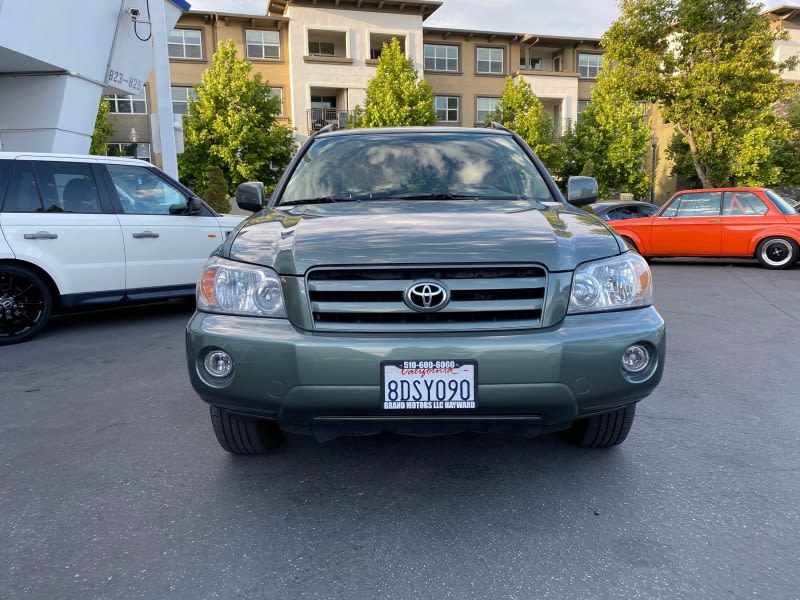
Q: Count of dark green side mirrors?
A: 2